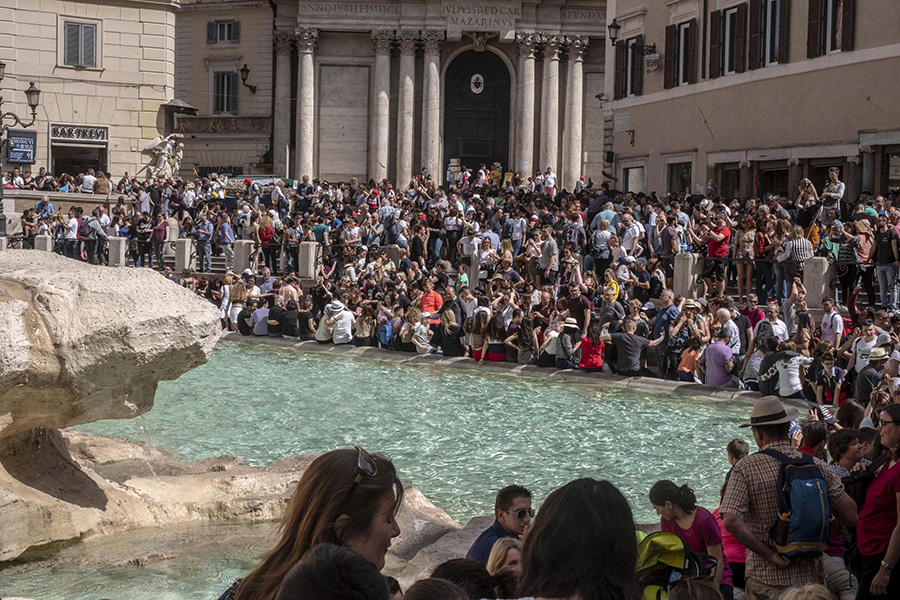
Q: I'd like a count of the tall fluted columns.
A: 8